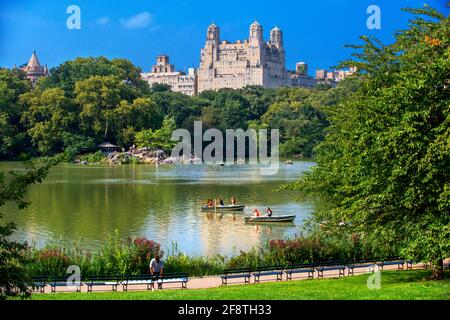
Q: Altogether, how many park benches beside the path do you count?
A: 12